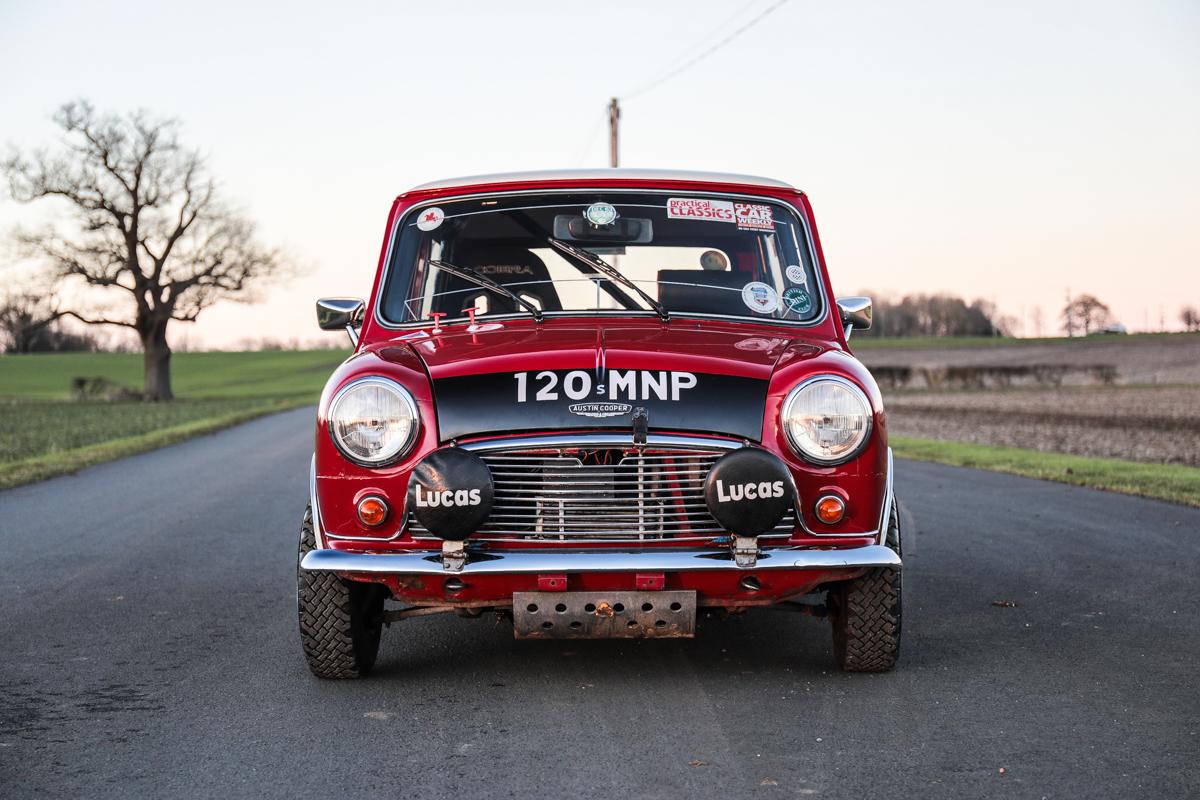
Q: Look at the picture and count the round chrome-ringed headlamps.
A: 2